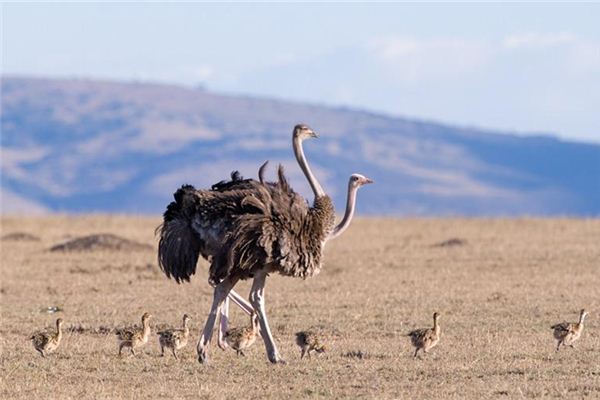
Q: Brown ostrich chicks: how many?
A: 7